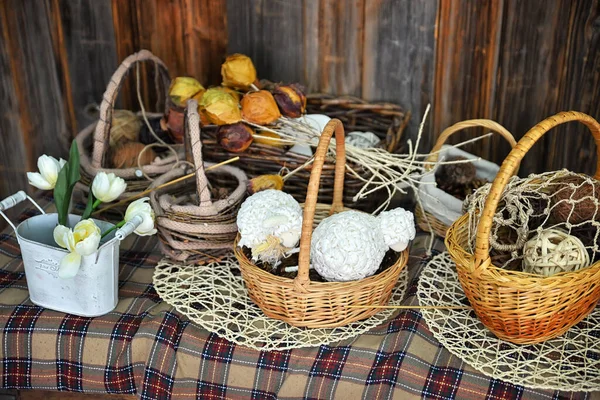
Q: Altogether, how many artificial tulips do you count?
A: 4